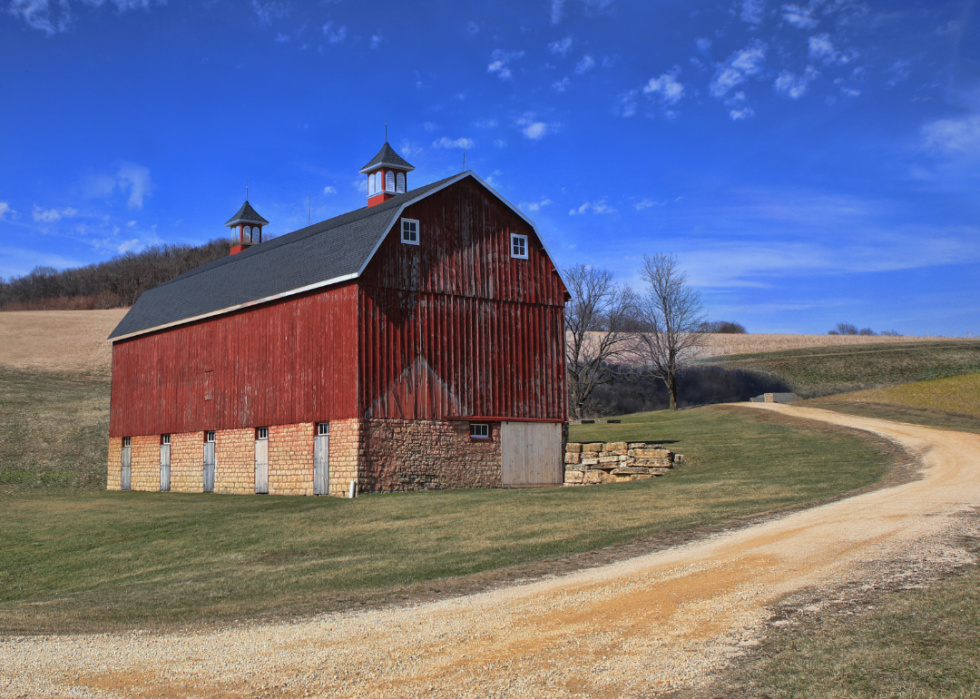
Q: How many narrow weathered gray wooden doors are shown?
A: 5